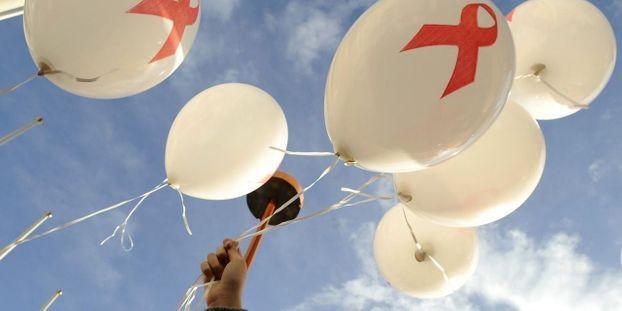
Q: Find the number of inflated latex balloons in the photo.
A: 6